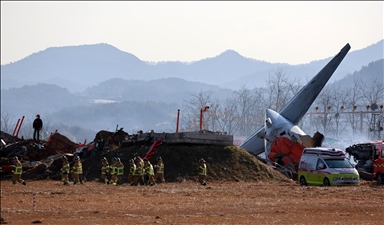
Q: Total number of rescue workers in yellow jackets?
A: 11